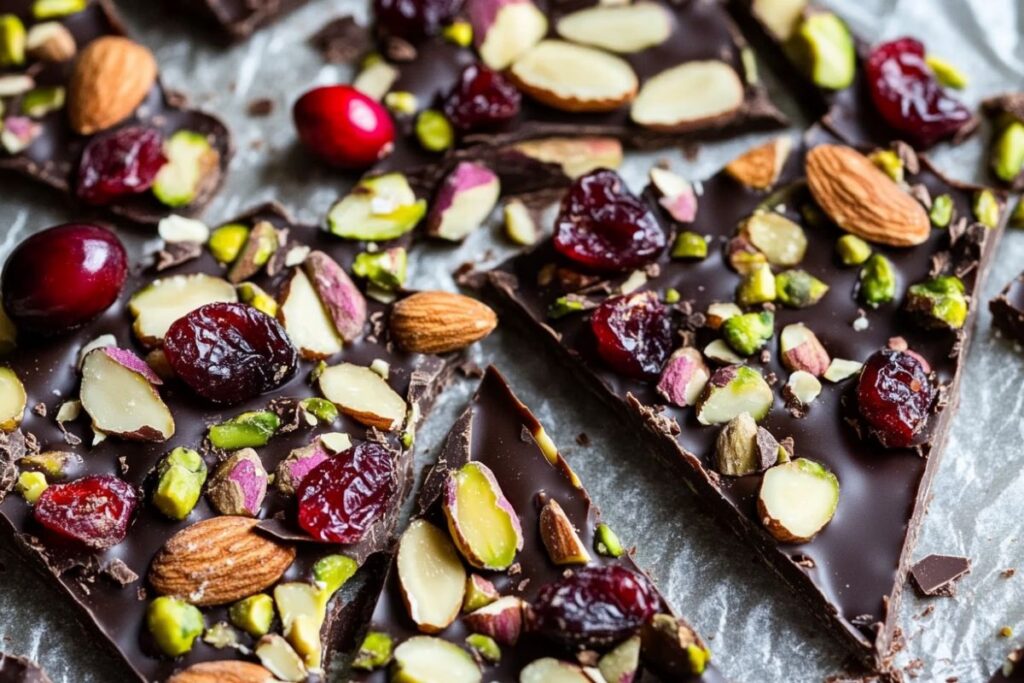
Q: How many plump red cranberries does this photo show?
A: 2